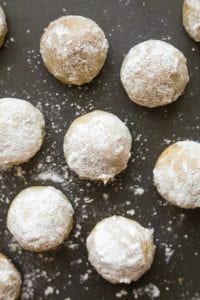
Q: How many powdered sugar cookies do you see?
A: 10